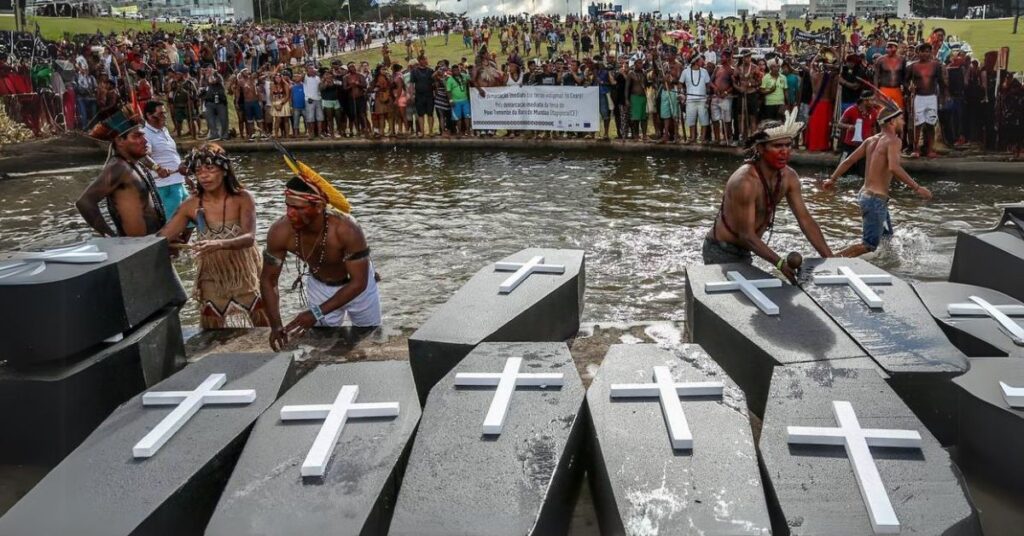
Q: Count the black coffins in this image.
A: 13